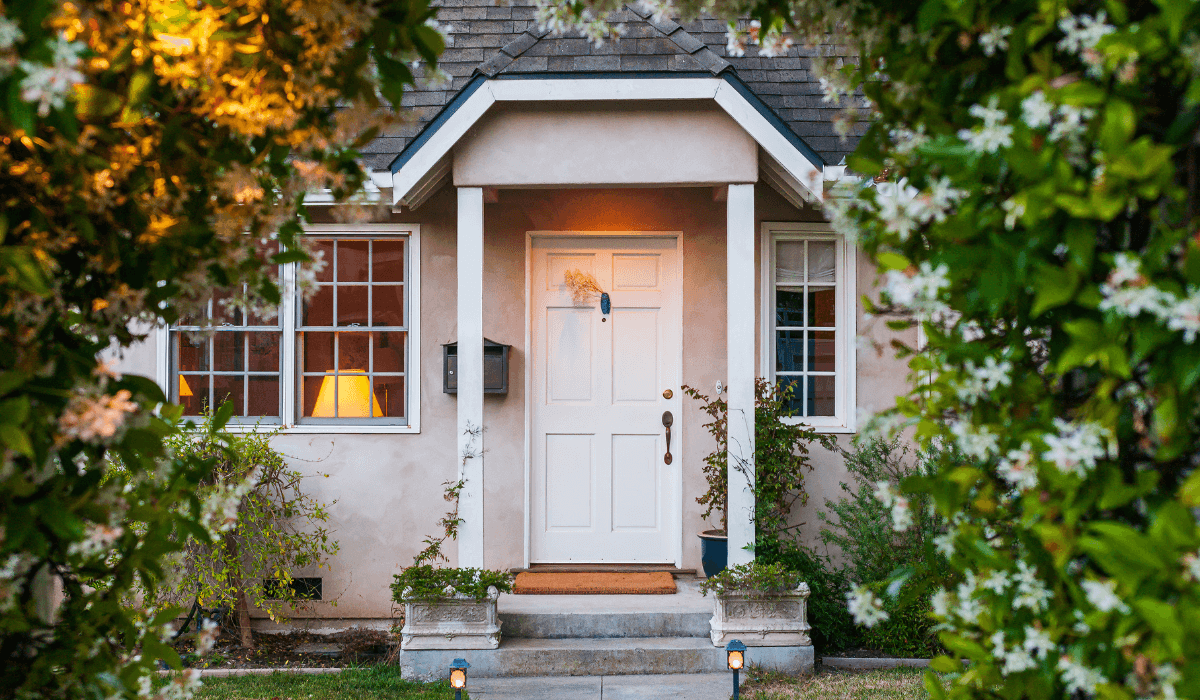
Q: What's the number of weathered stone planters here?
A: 2